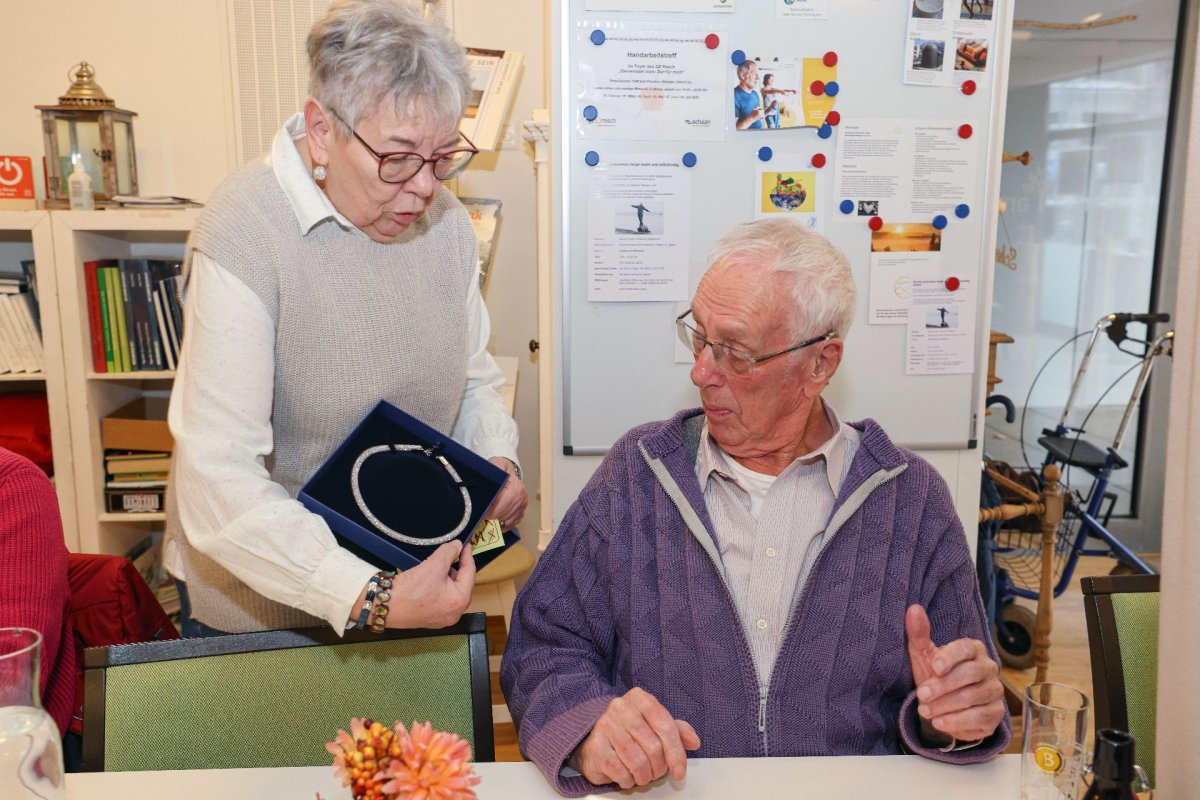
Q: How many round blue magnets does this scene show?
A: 11